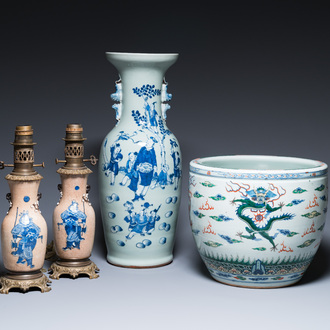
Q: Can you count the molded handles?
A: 6